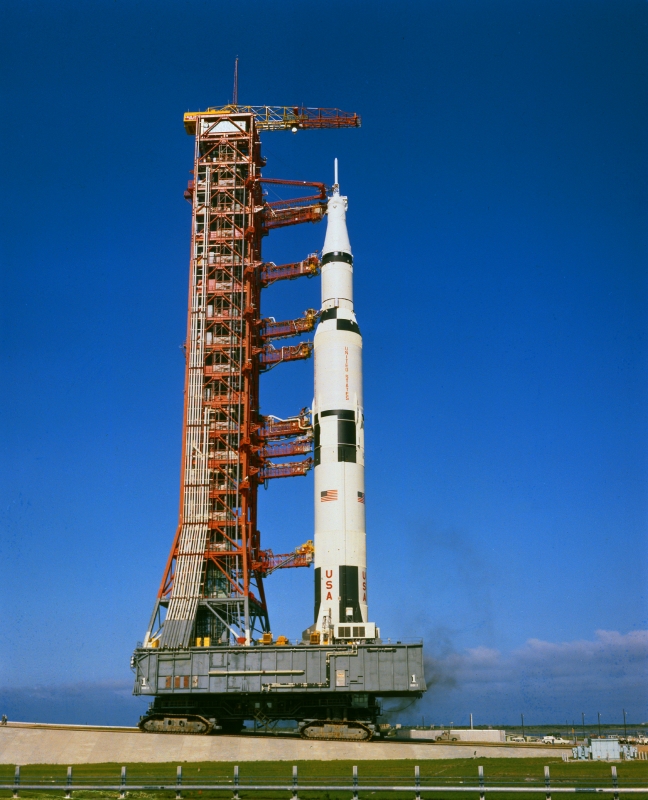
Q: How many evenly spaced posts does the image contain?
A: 11